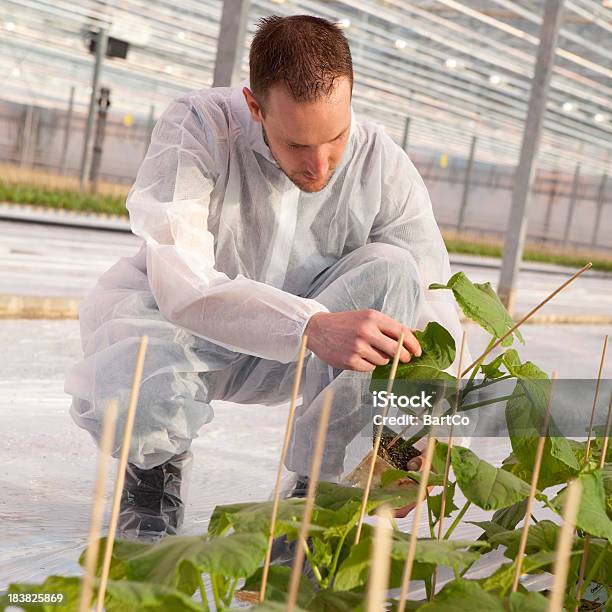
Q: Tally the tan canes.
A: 13